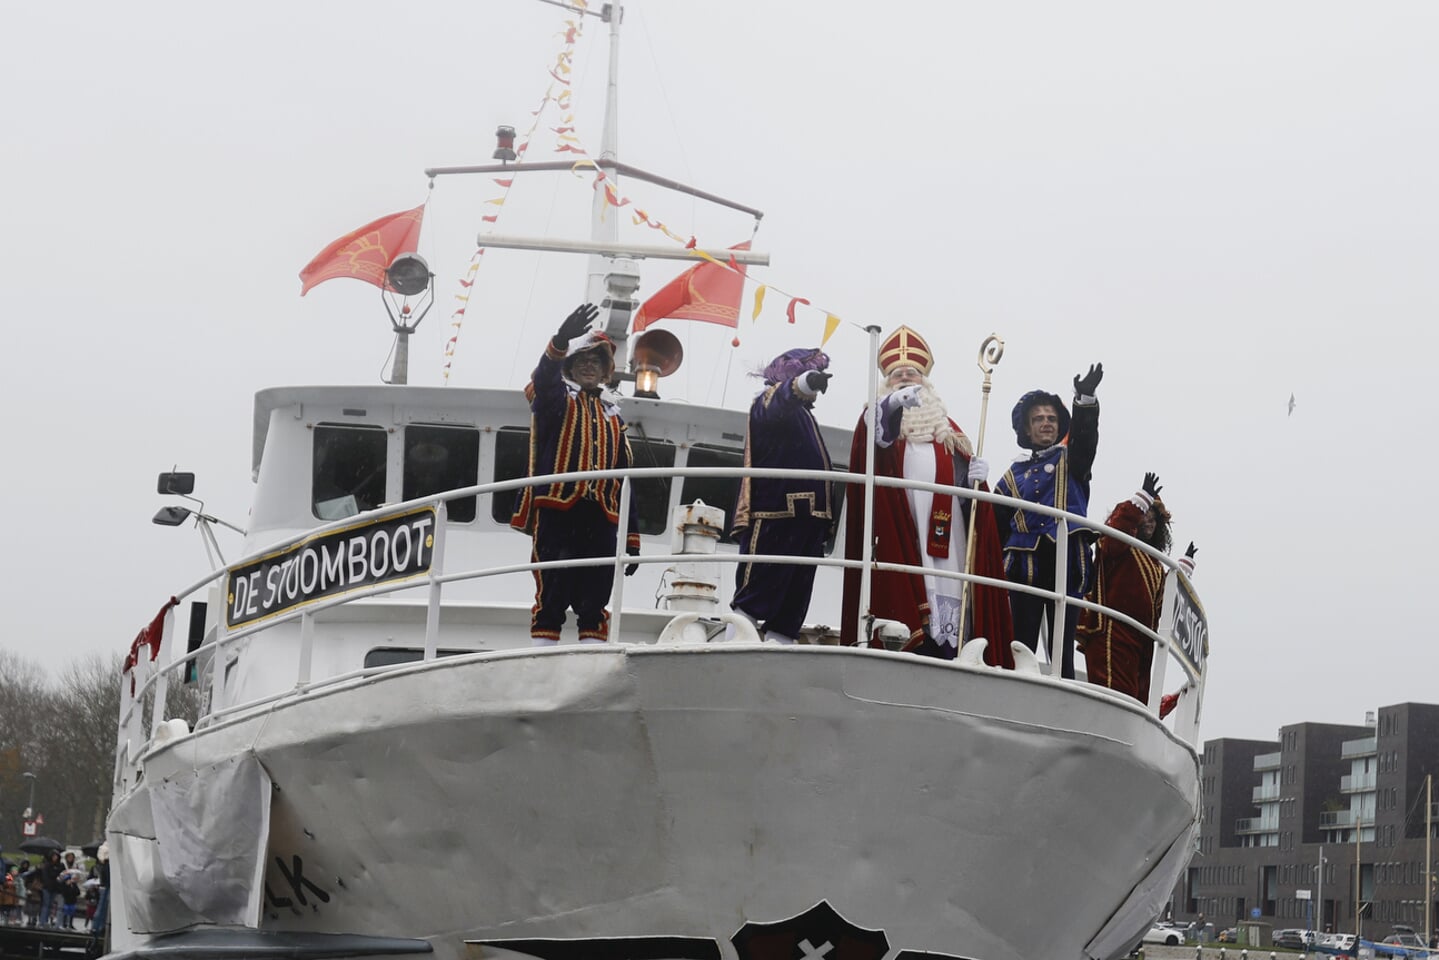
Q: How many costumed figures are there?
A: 5